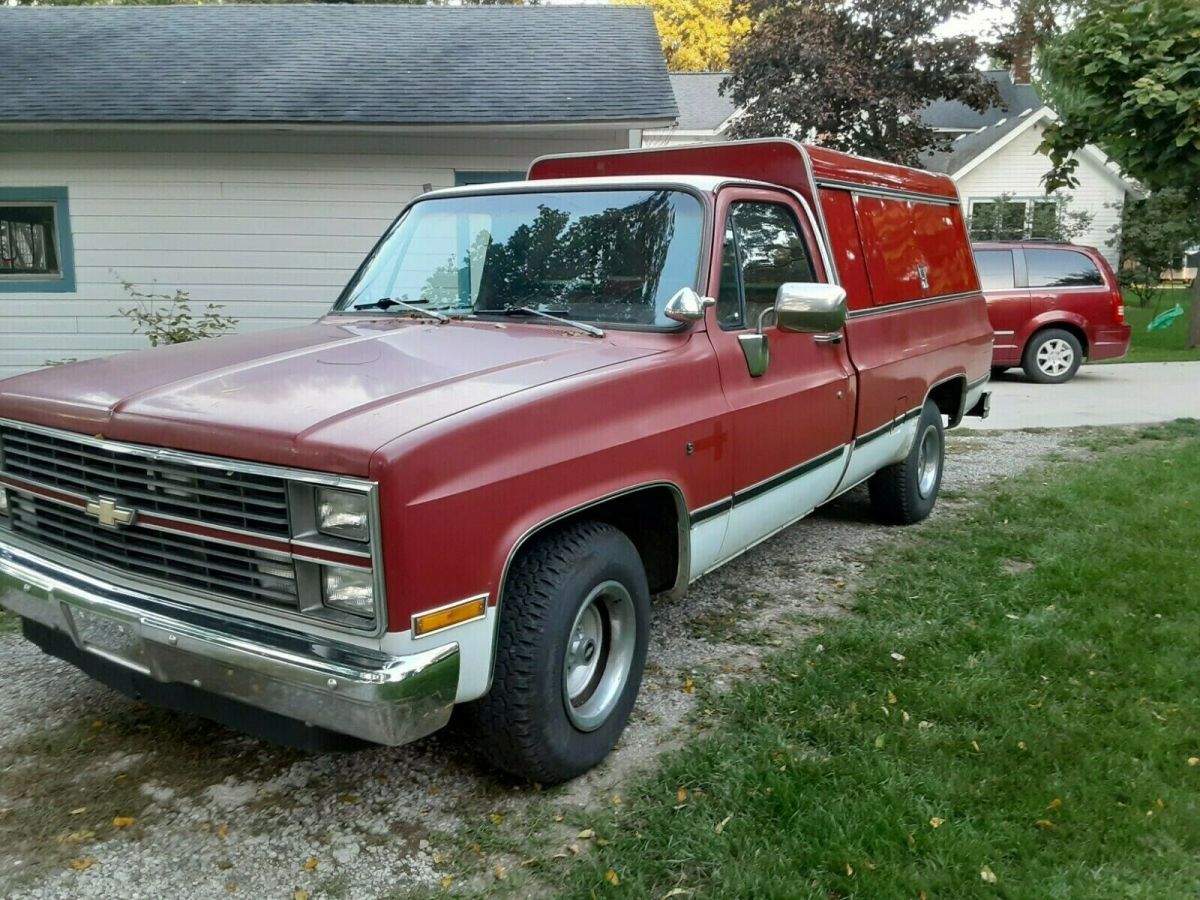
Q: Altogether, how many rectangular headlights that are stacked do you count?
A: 2